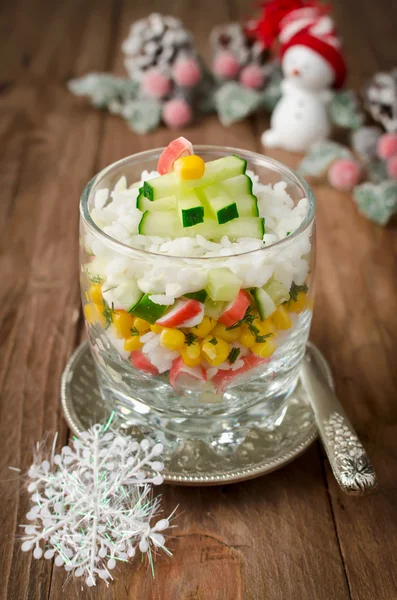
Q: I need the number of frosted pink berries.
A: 8